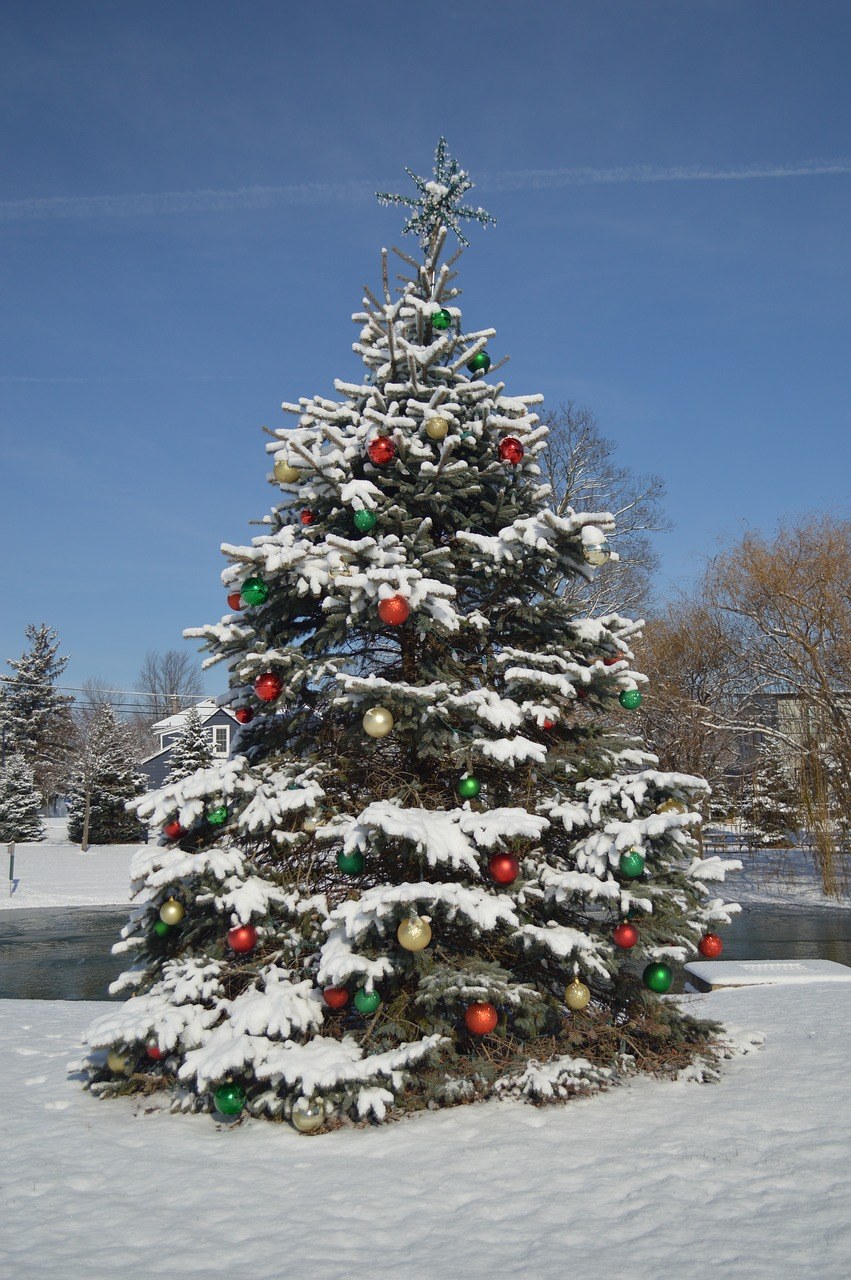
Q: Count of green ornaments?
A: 13